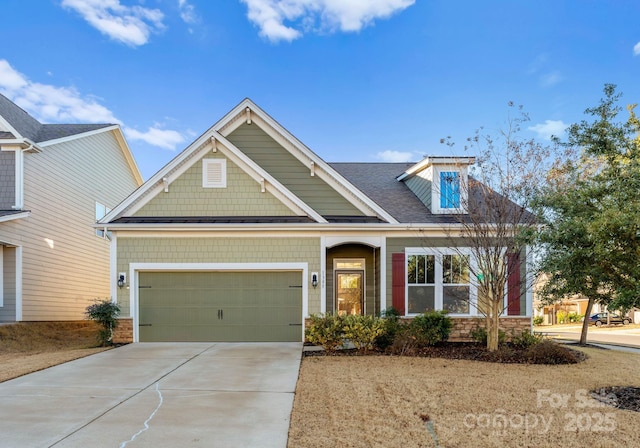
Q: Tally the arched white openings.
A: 1